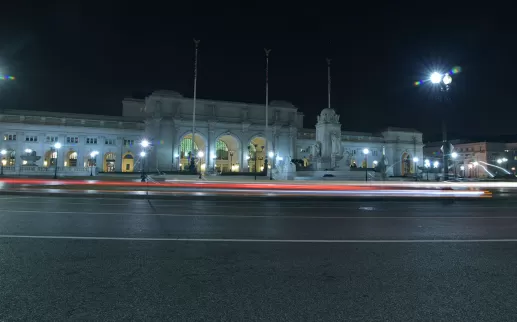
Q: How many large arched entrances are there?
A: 3